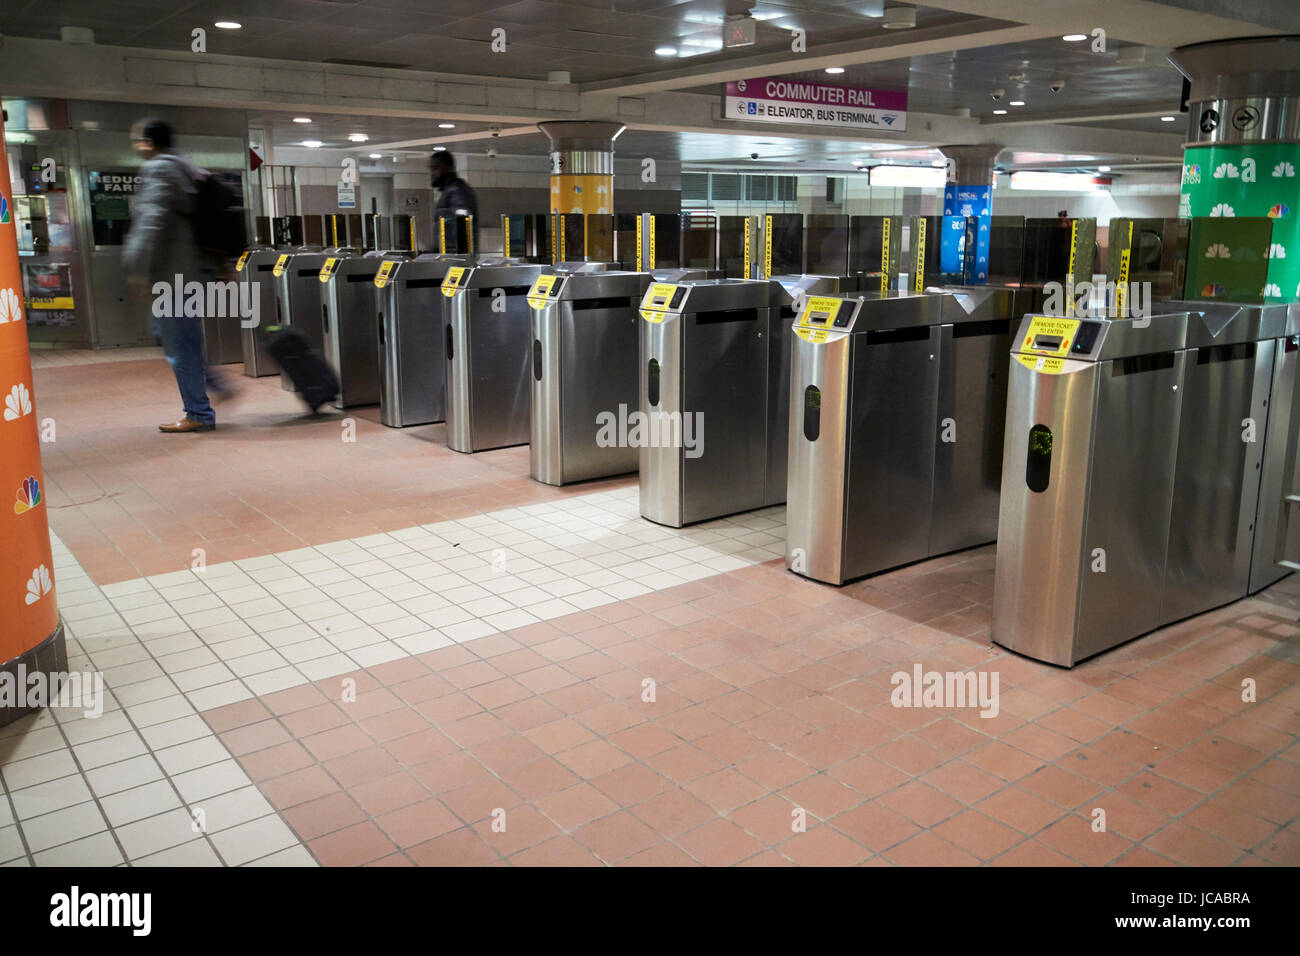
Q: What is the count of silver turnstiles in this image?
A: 9